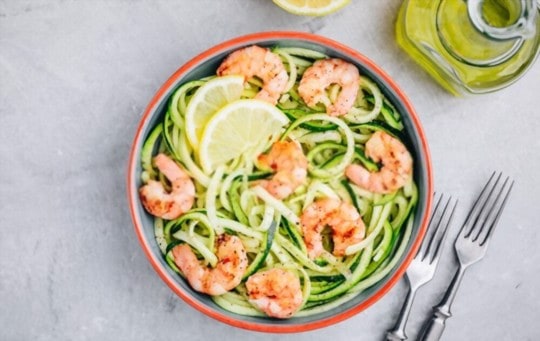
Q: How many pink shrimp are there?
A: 8